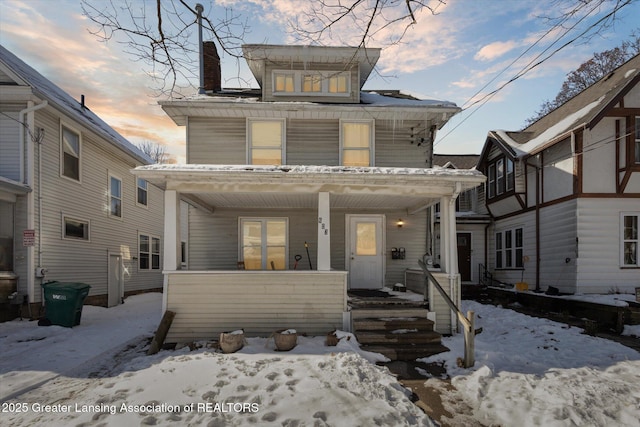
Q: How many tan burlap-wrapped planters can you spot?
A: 2